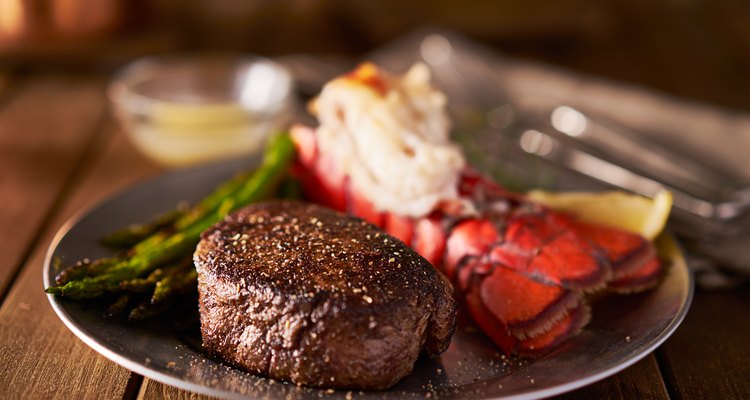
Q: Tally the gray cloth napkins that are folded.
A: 1